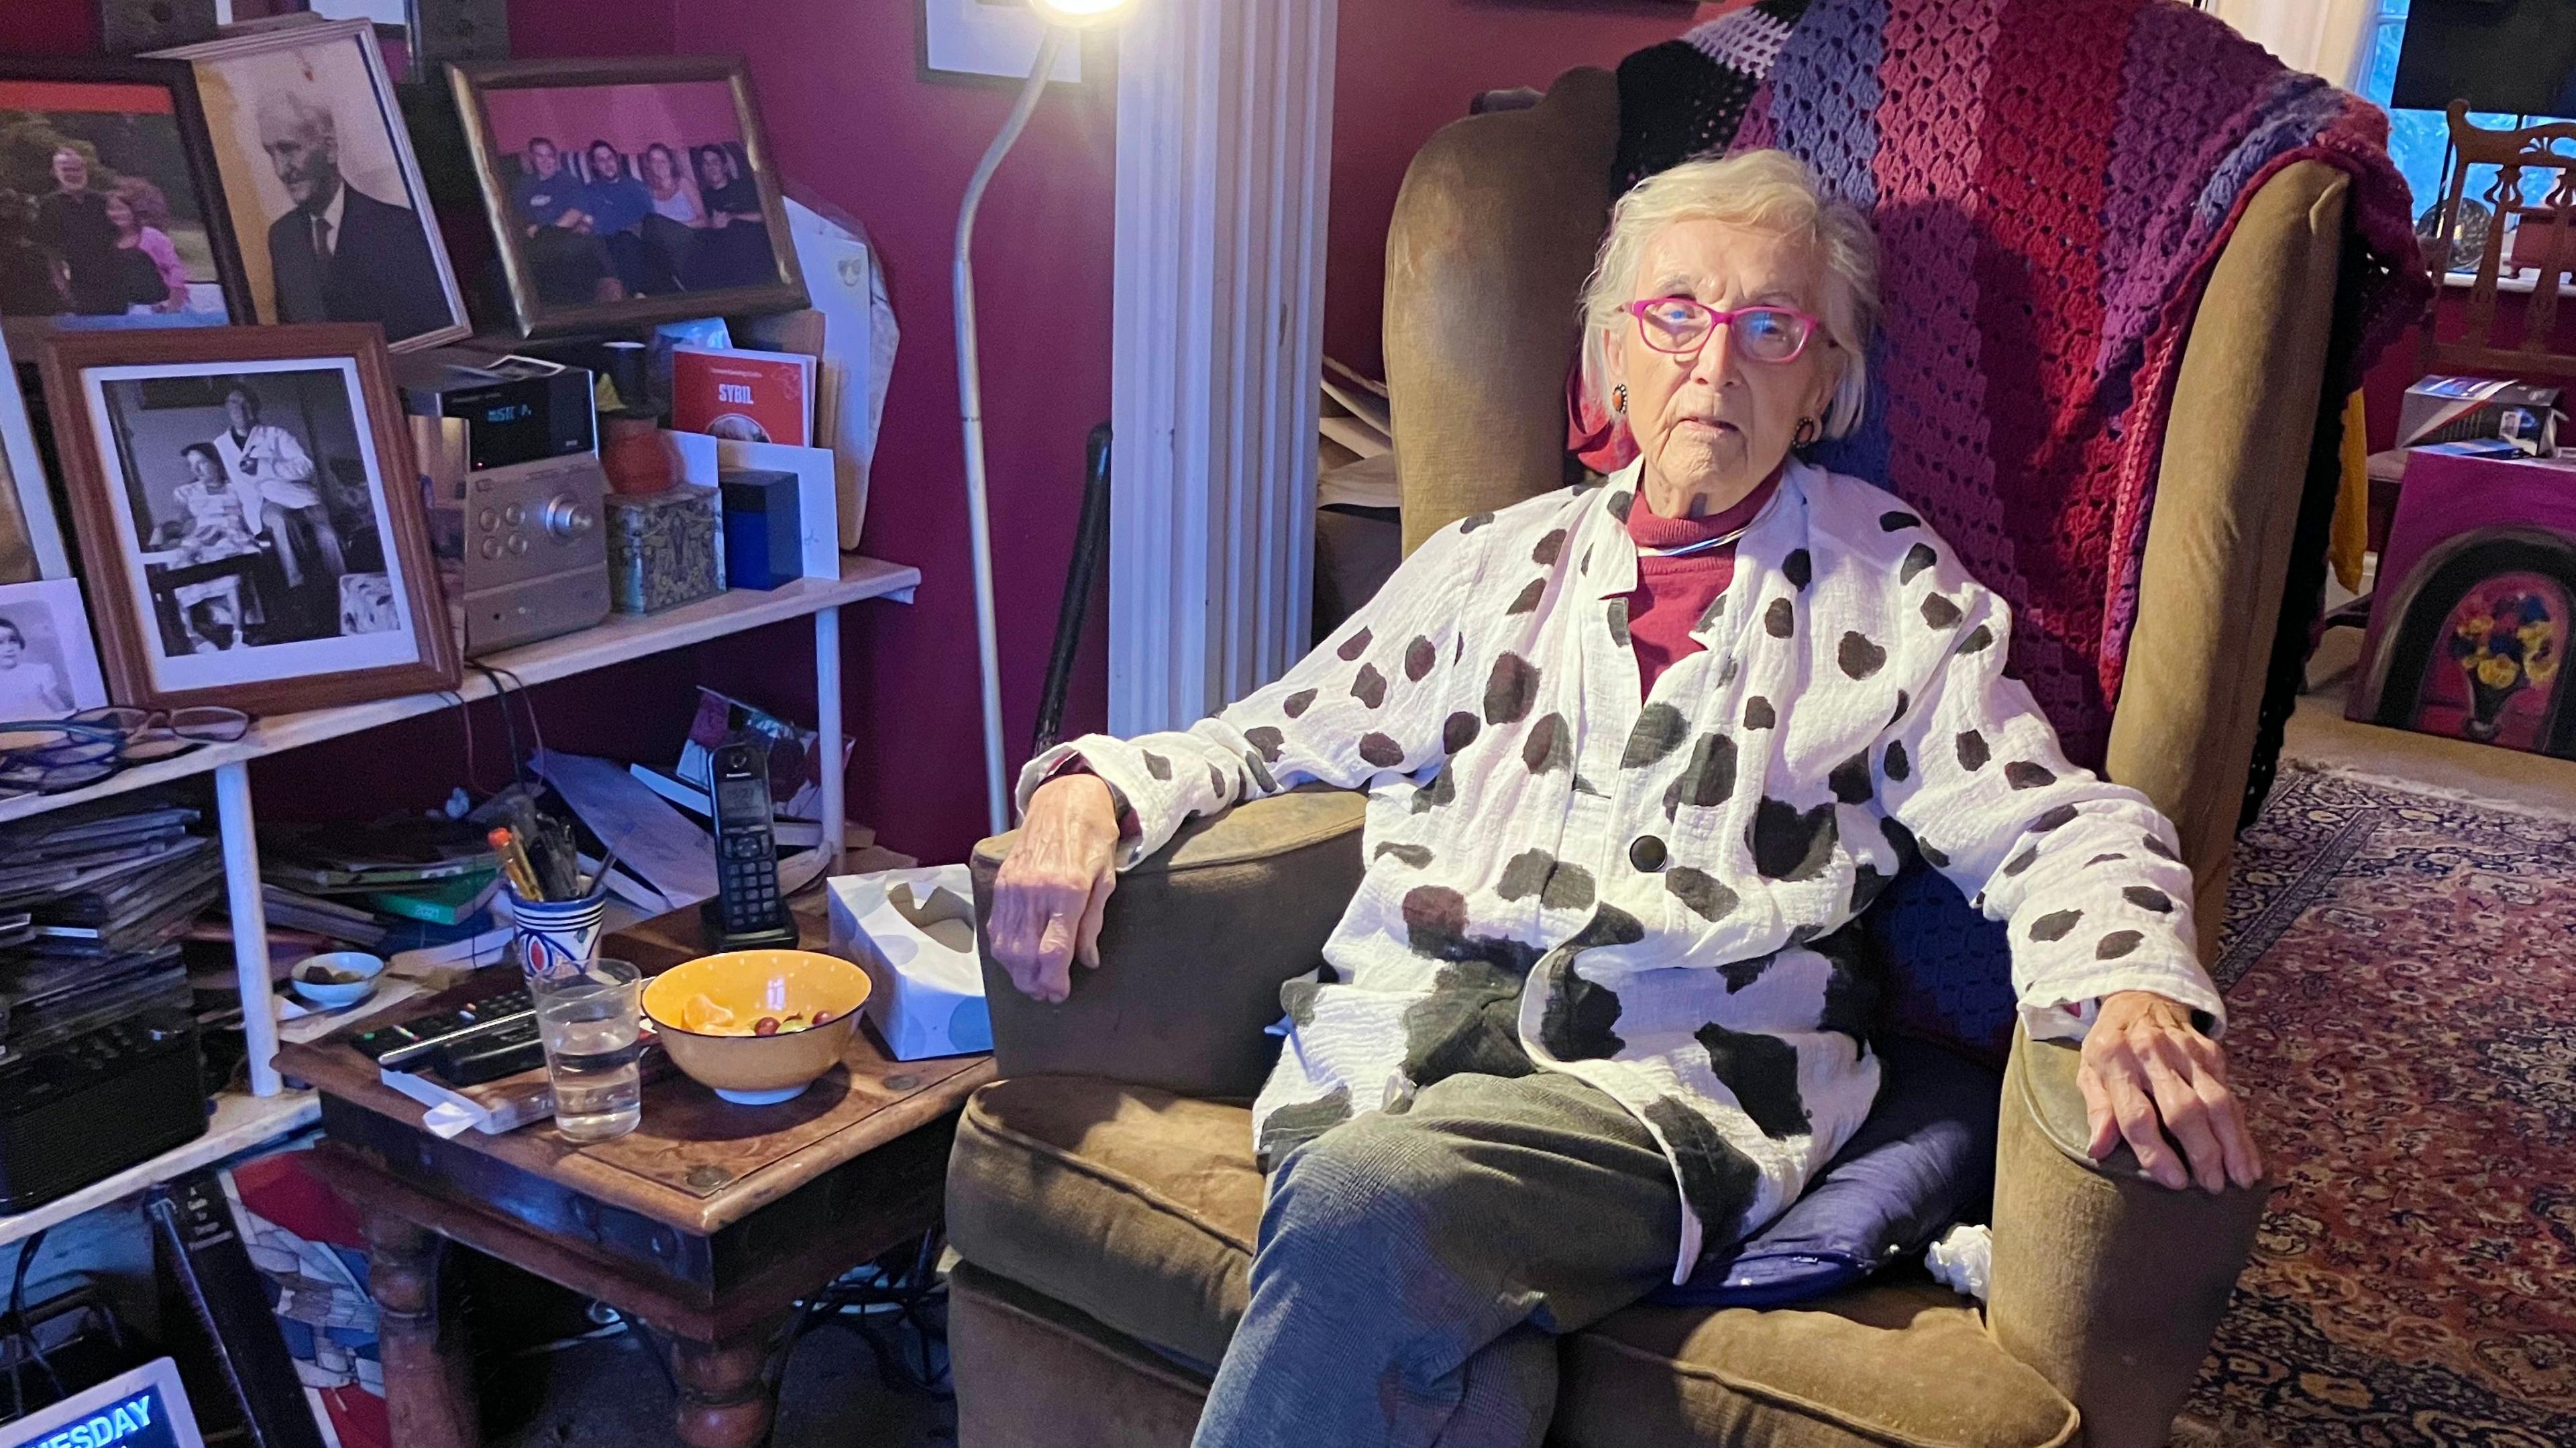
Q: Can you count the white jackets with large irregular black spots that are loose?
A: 1